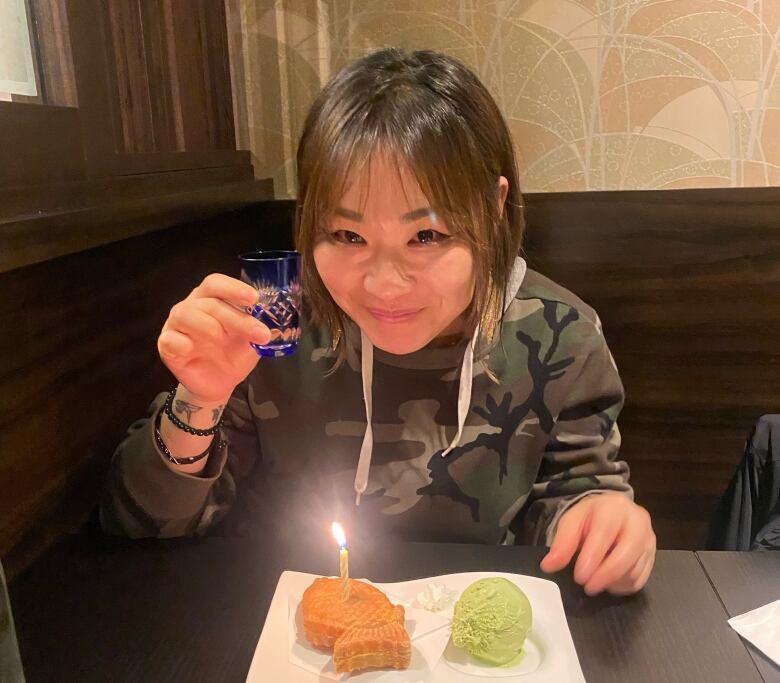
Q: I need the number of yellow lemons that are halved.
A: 0